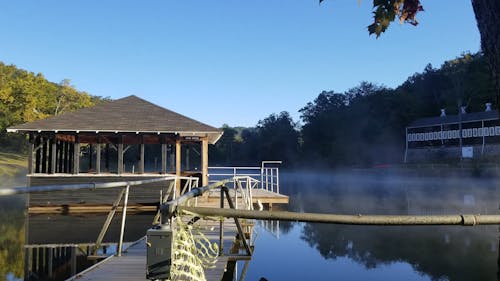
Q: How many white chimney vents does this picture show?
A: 3